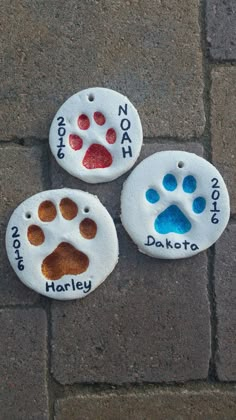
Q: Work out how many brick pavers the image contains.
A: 9